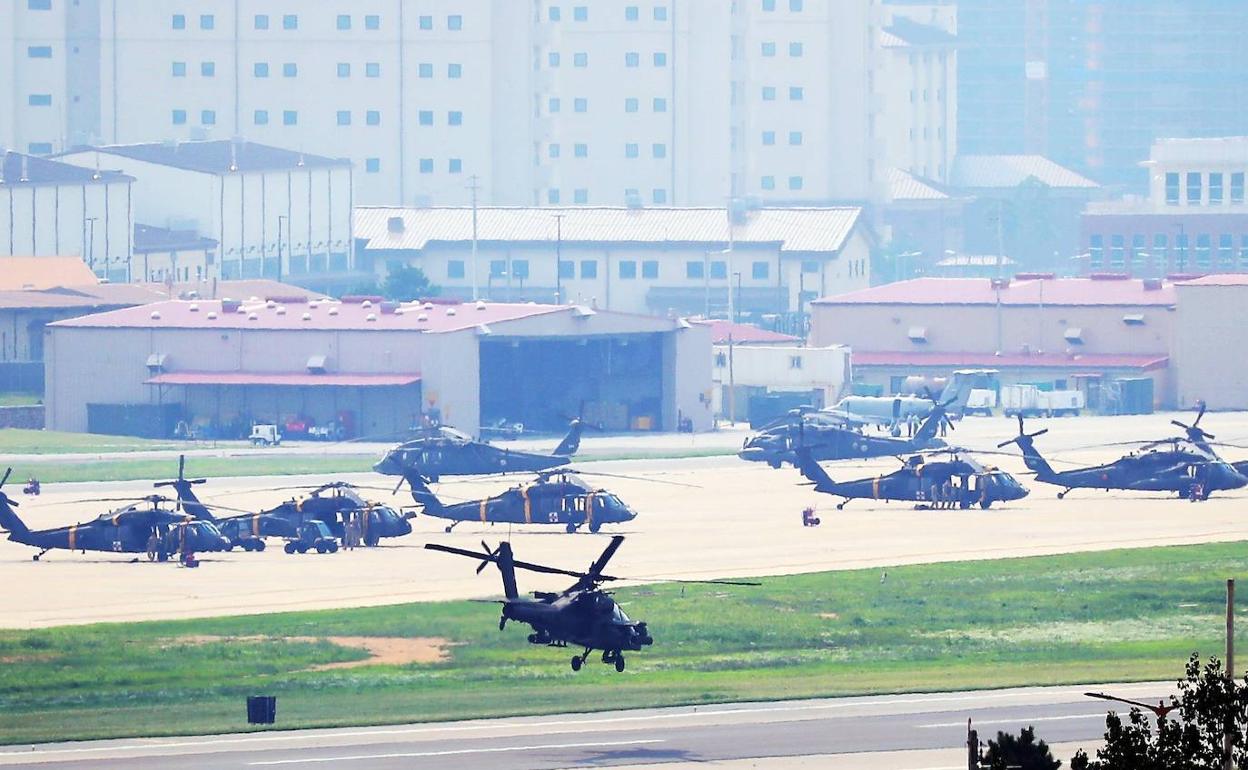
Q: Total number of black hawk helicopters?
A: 8